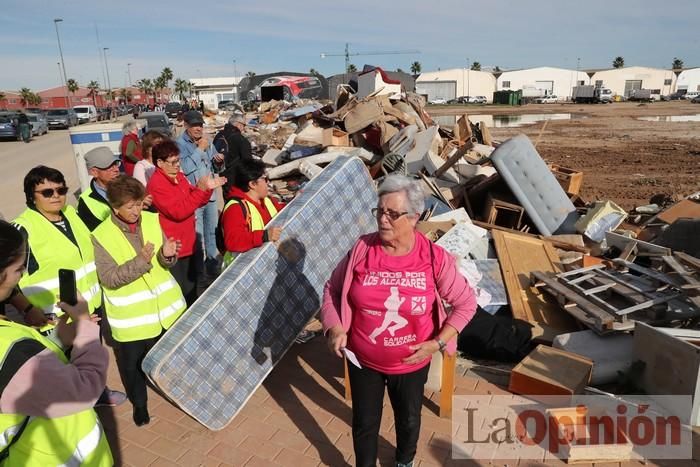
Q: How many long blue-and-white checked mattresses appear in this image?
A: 1